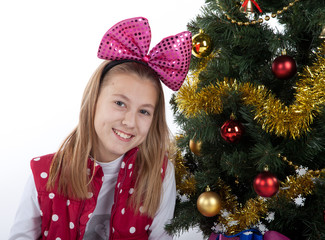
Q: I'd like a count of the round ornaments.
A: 6